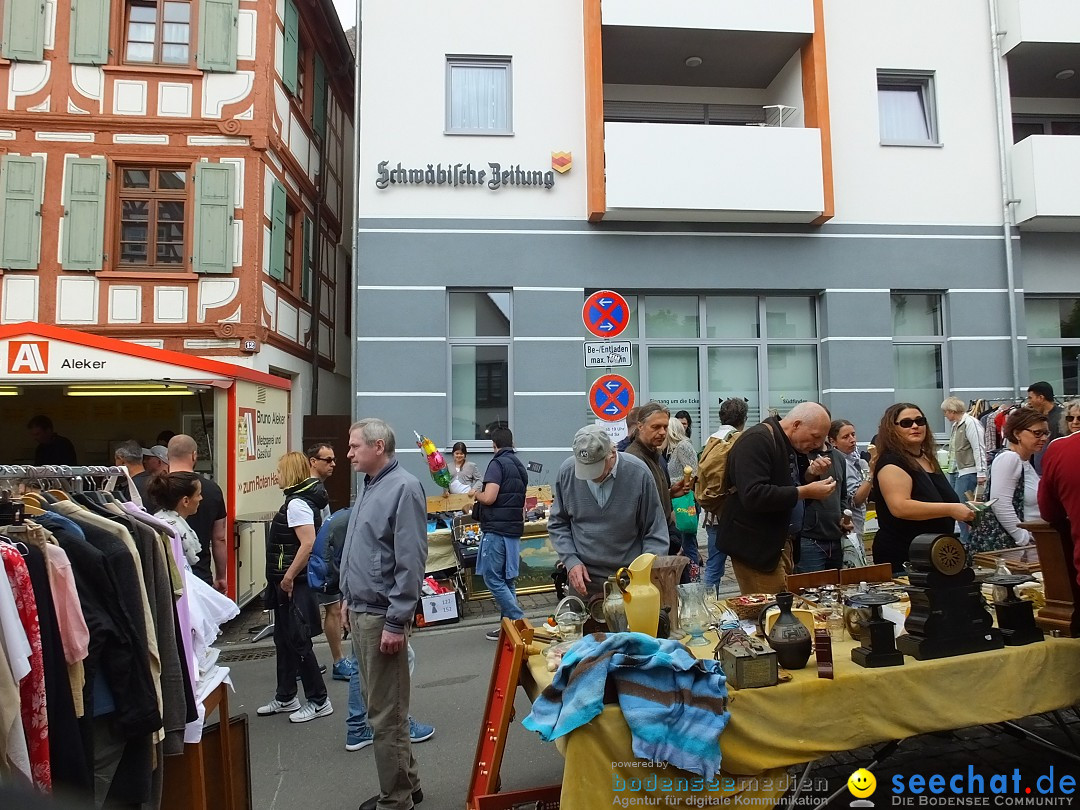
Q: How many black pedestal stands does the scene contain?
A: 2